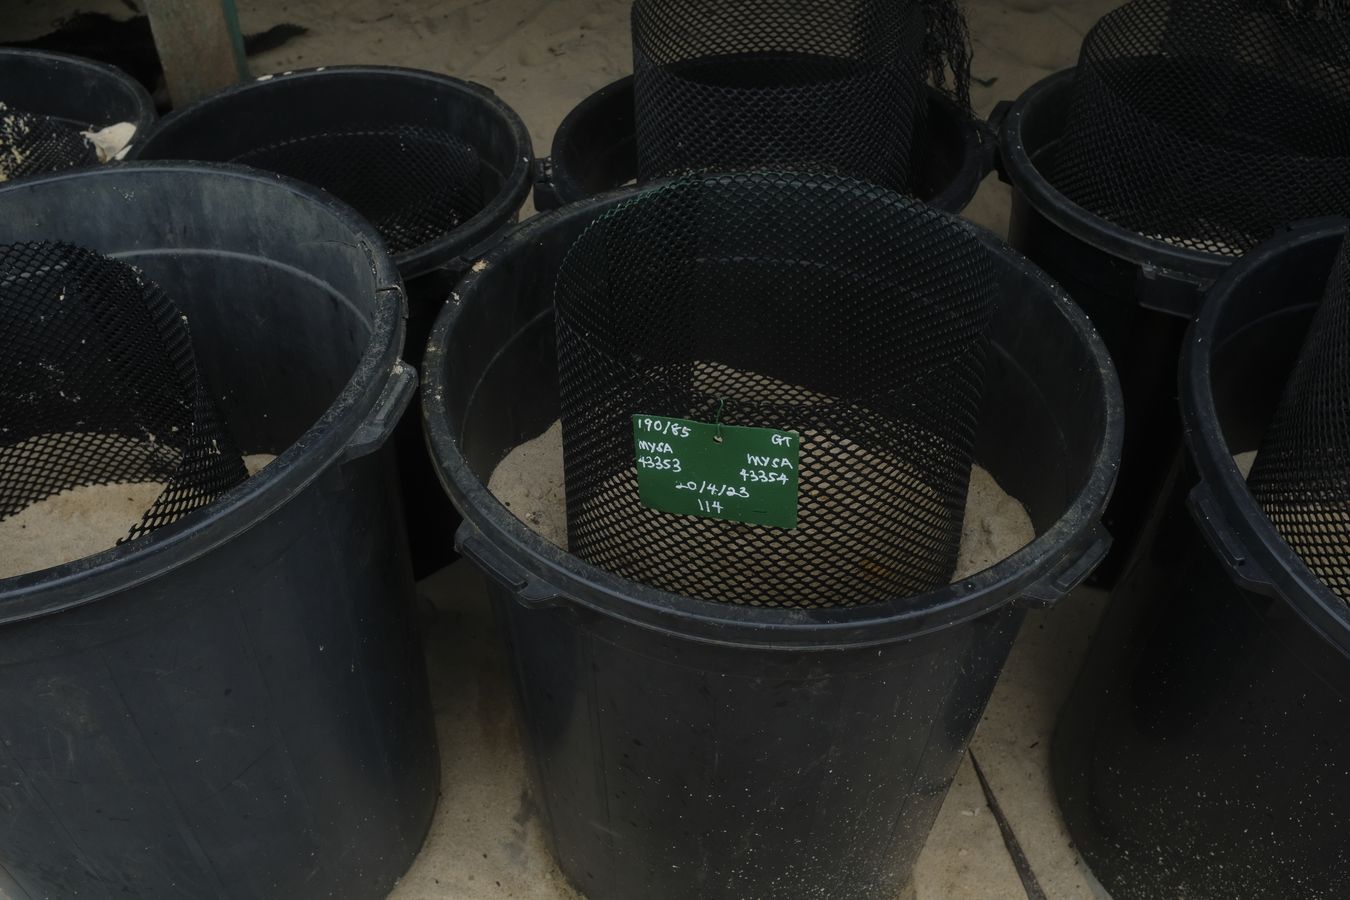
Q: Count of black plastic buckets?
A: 7